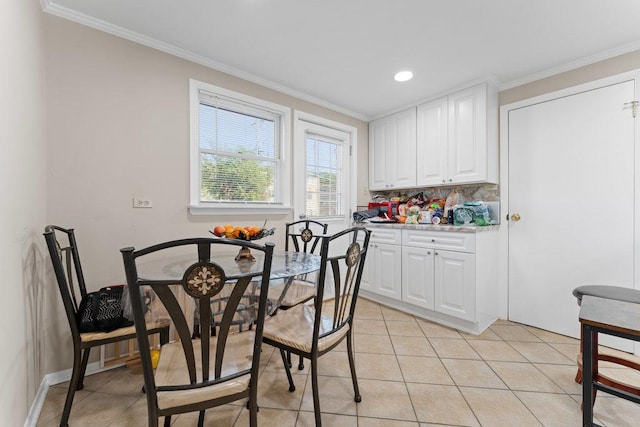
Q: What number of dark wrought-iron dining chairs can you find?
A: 4